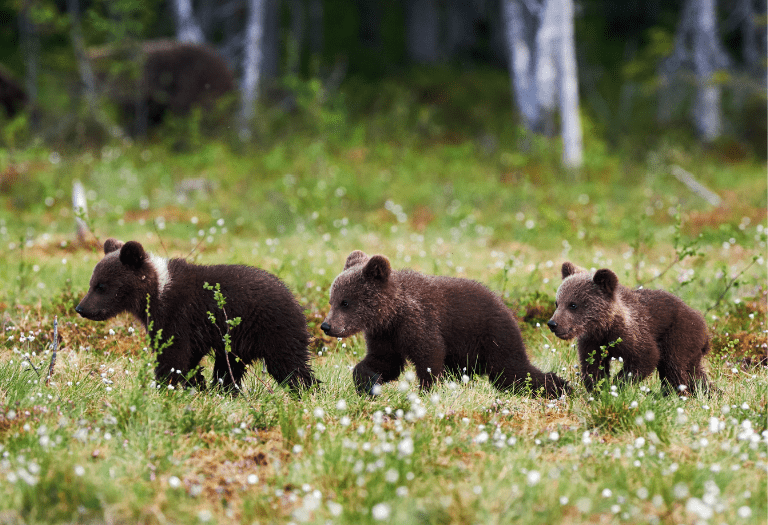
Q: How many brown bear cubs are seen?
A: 3